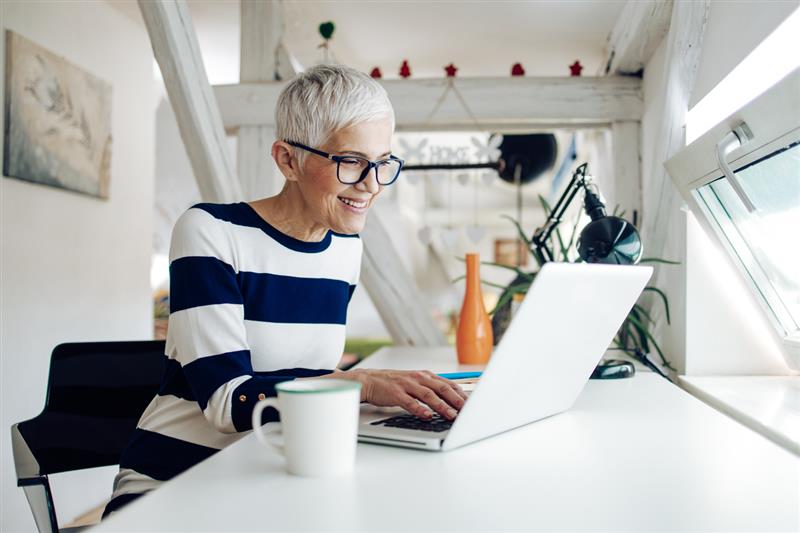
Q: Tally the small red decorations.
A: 5